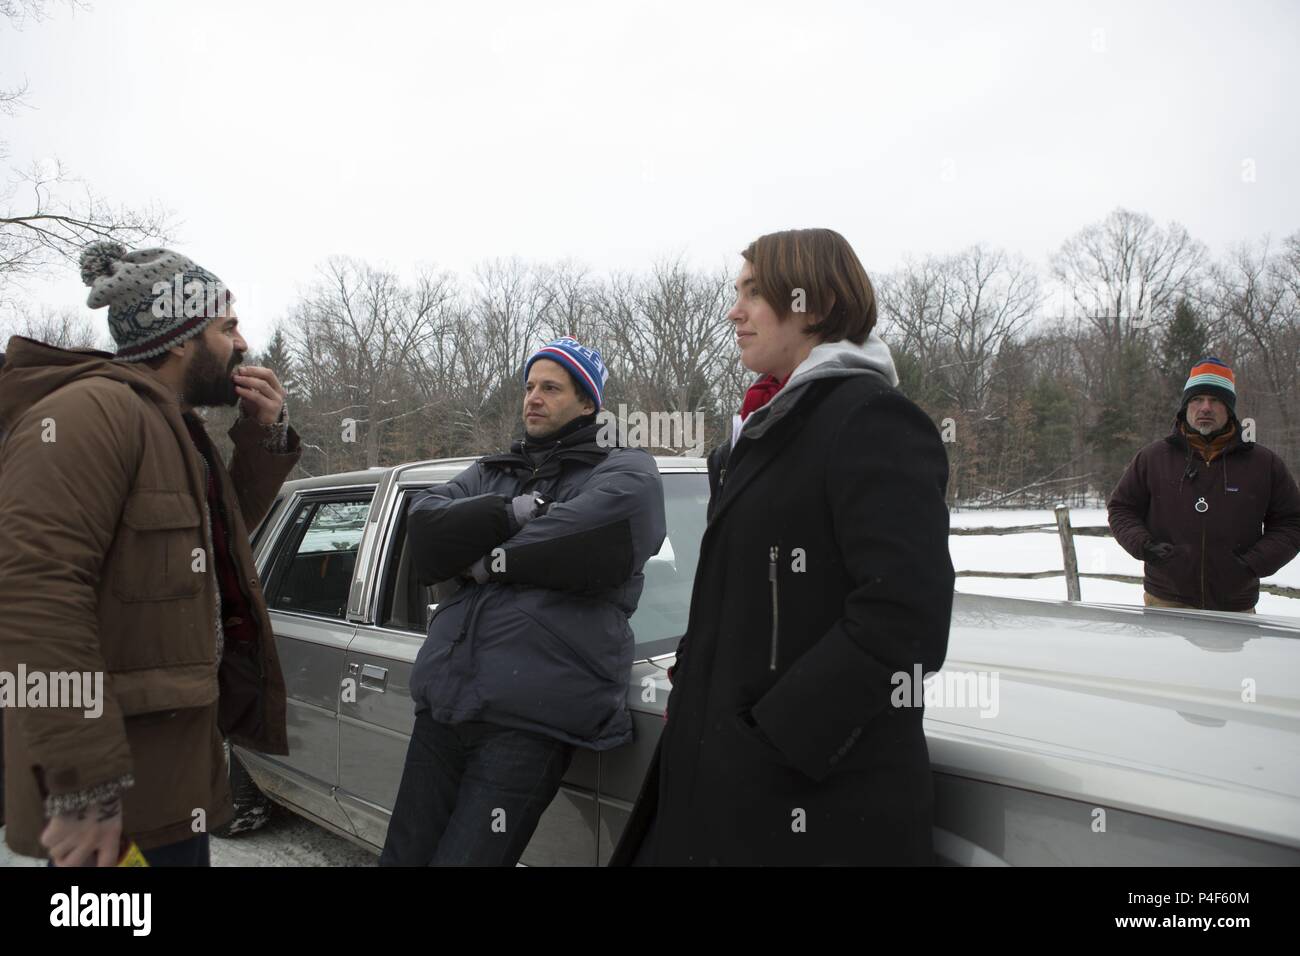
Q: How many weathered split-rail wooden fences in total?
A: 1